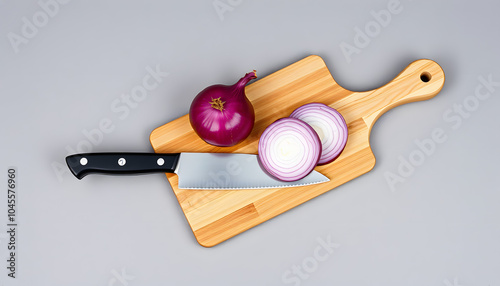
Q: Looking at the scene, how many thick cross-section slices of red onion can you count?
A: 2